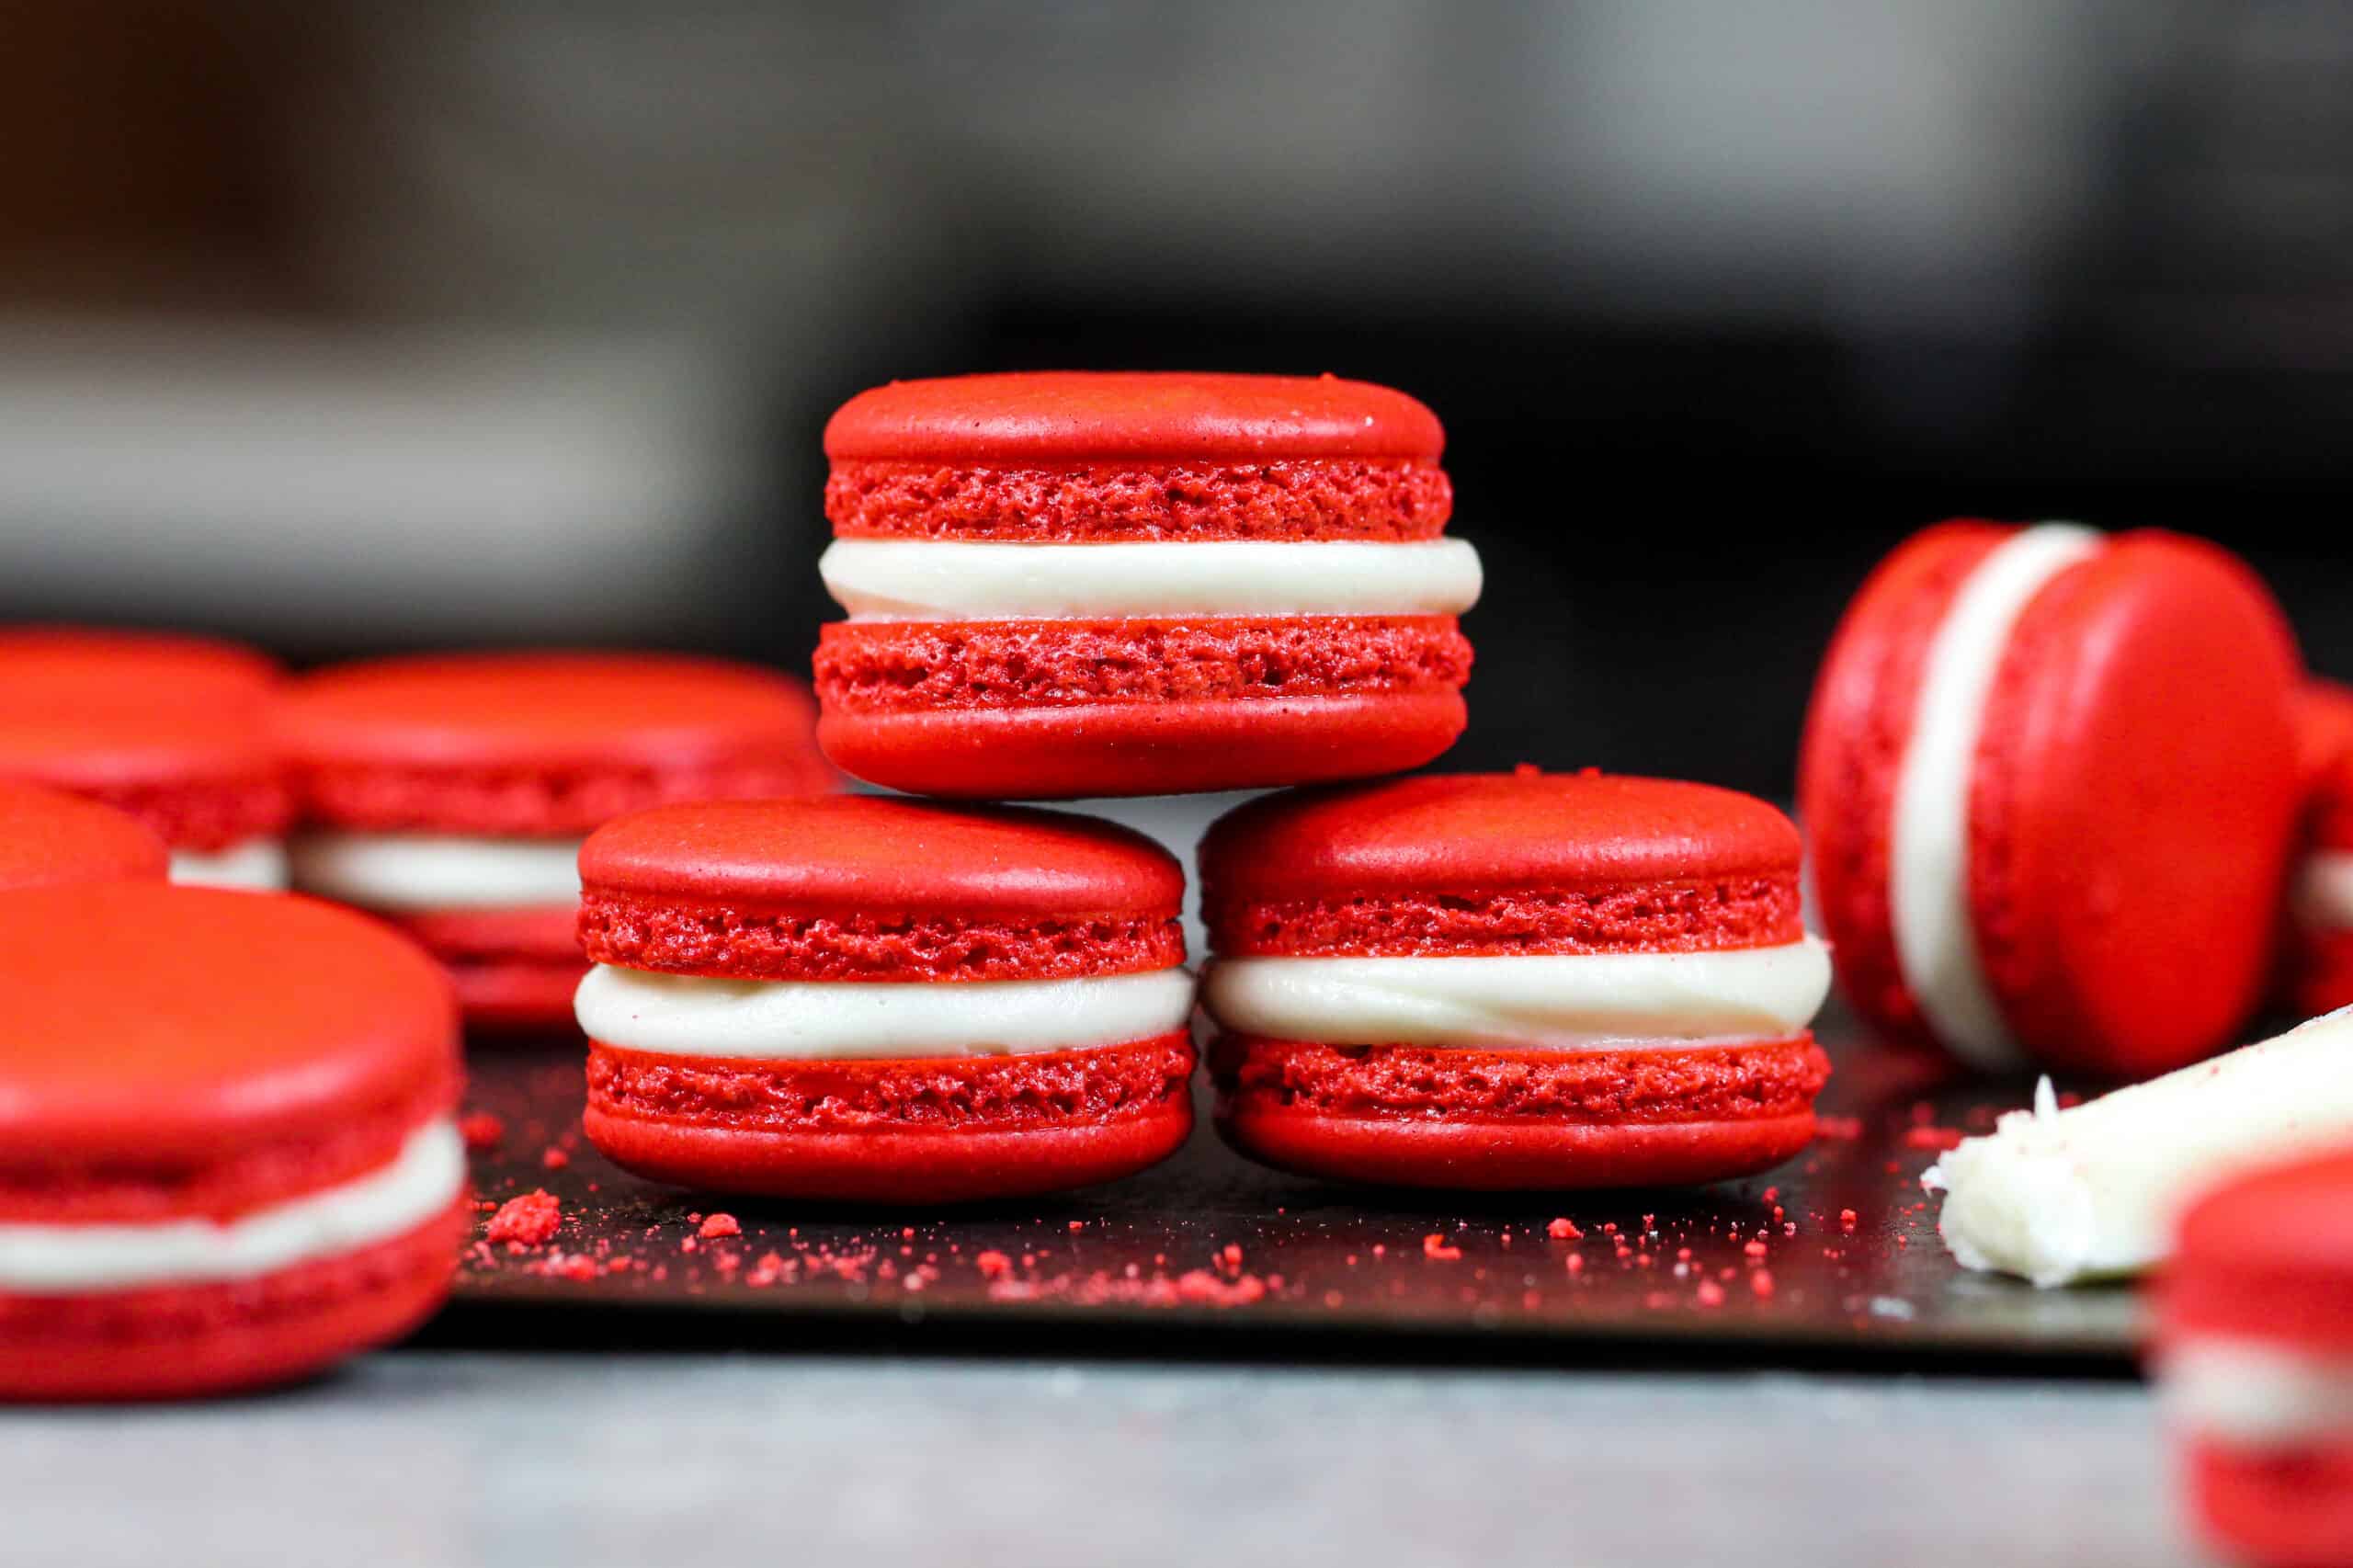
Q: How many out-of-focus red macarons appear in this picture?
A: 7